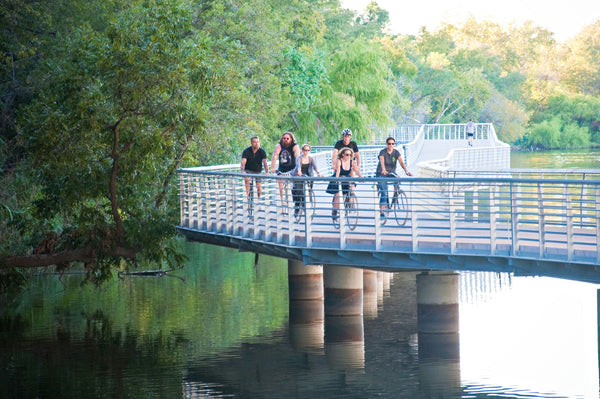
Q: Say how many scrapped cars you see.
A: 0